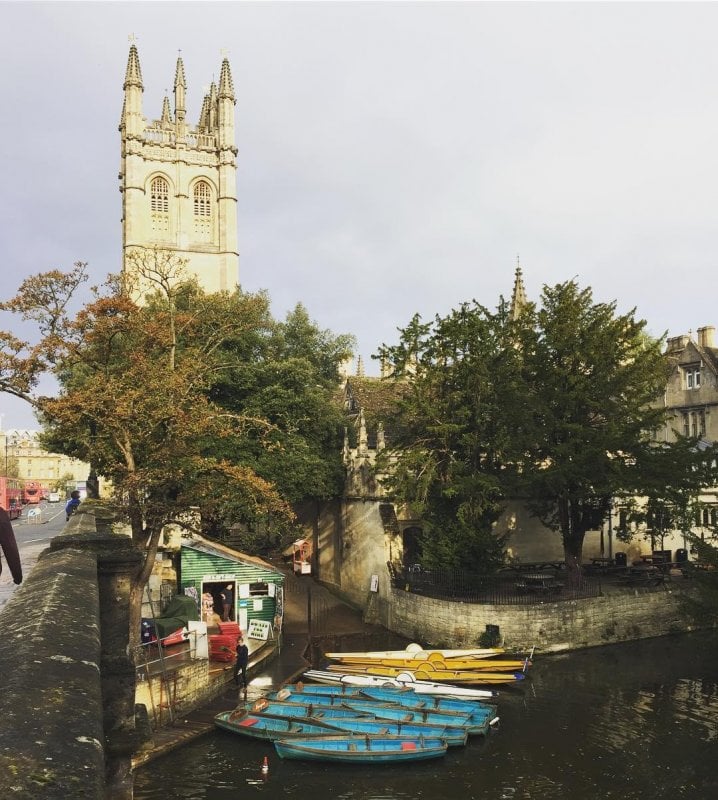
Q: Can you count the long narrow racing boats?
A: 4